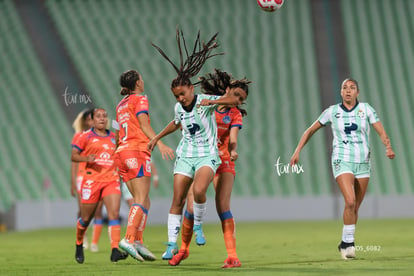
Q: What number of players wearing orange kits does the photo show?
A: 4